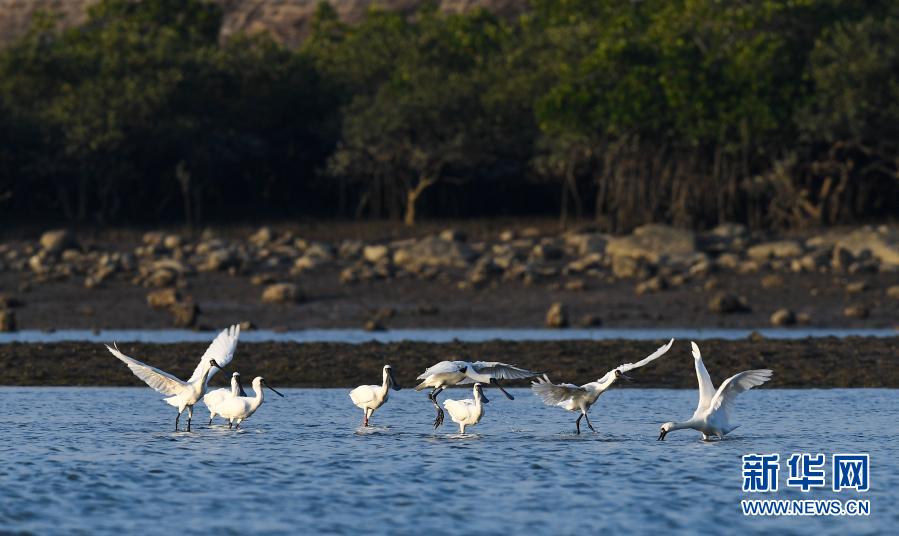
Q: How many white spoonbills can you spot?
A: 8